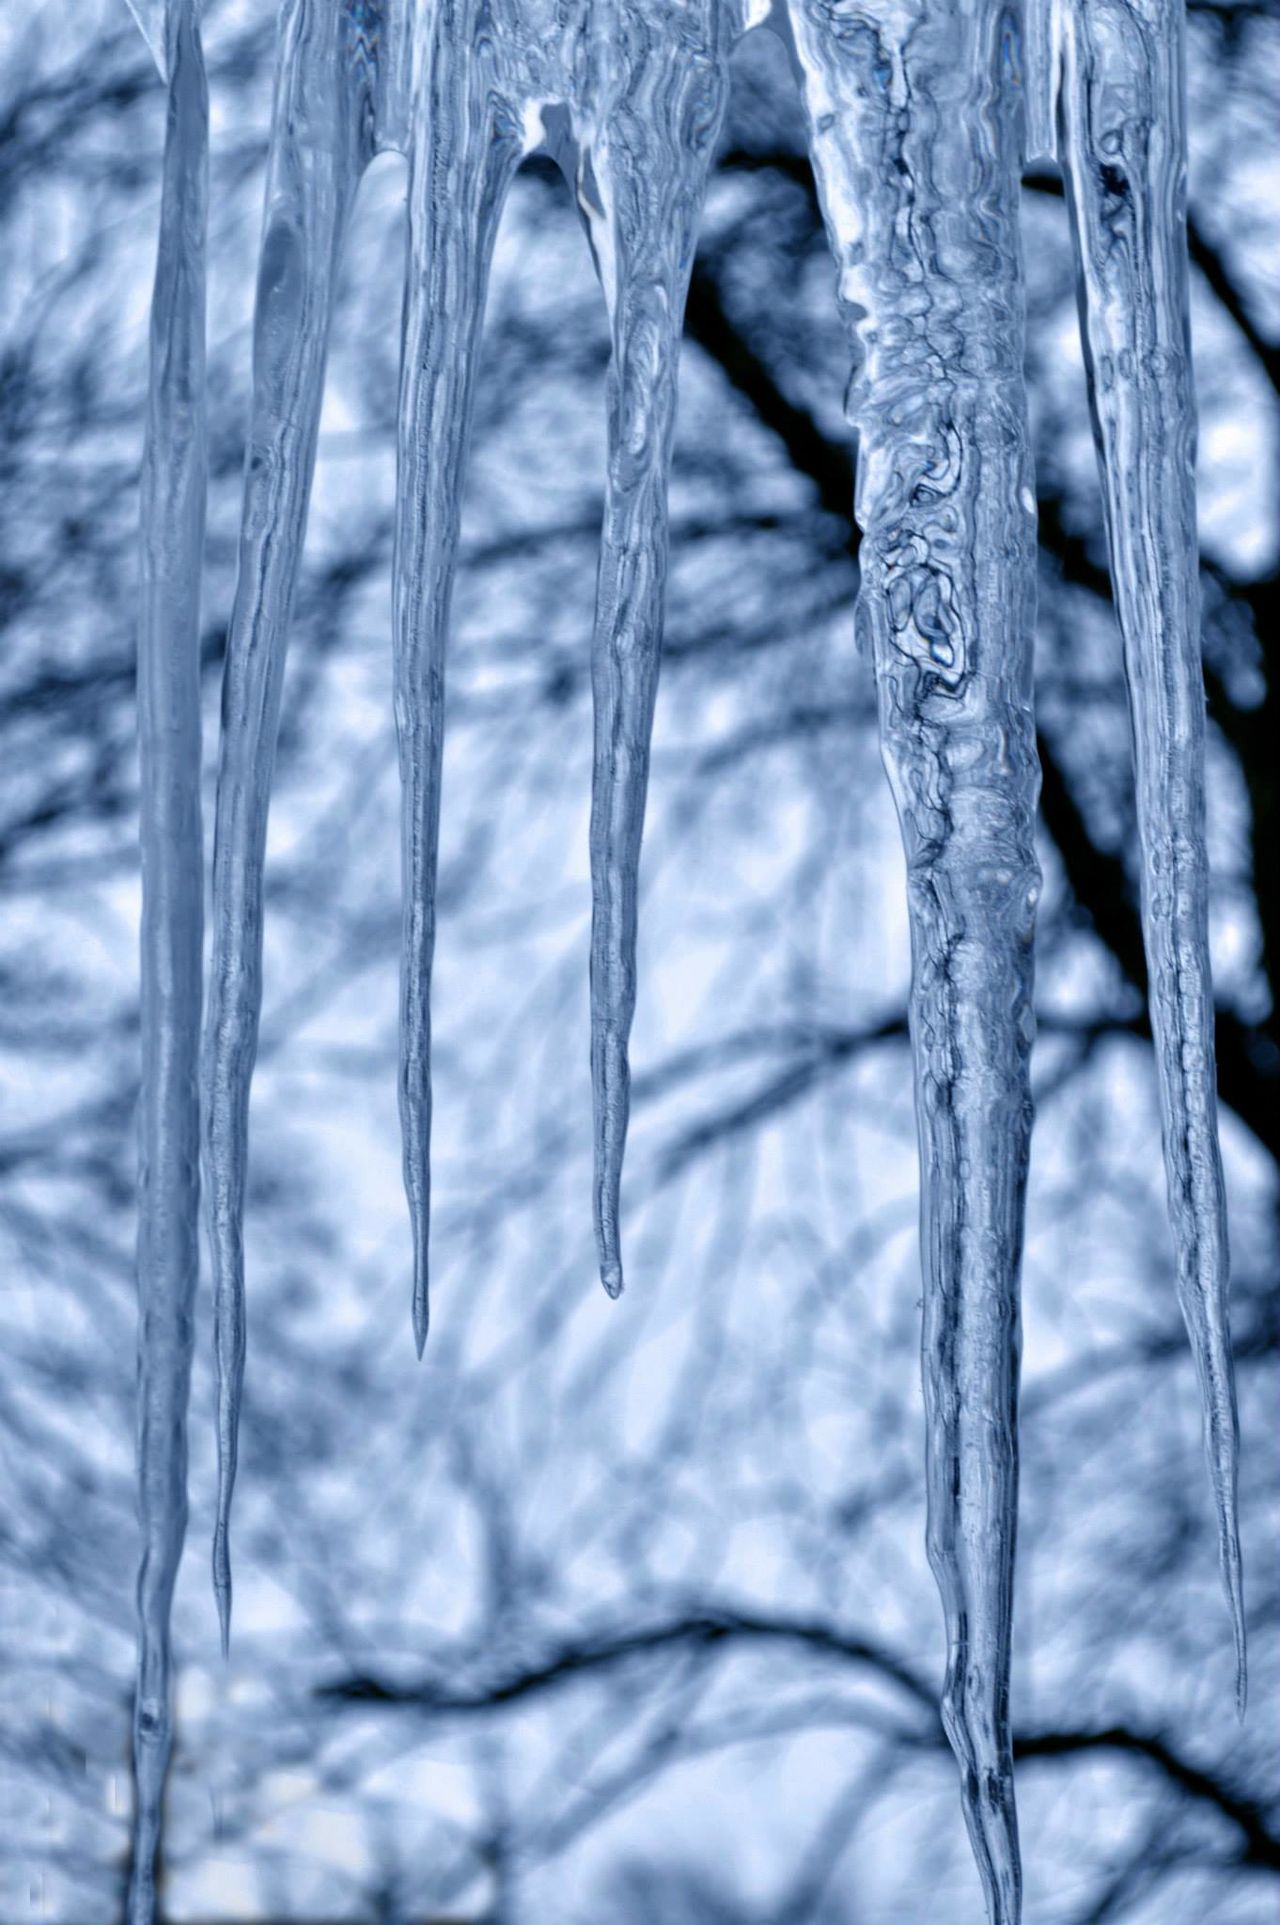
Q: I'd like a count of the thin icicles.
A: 5